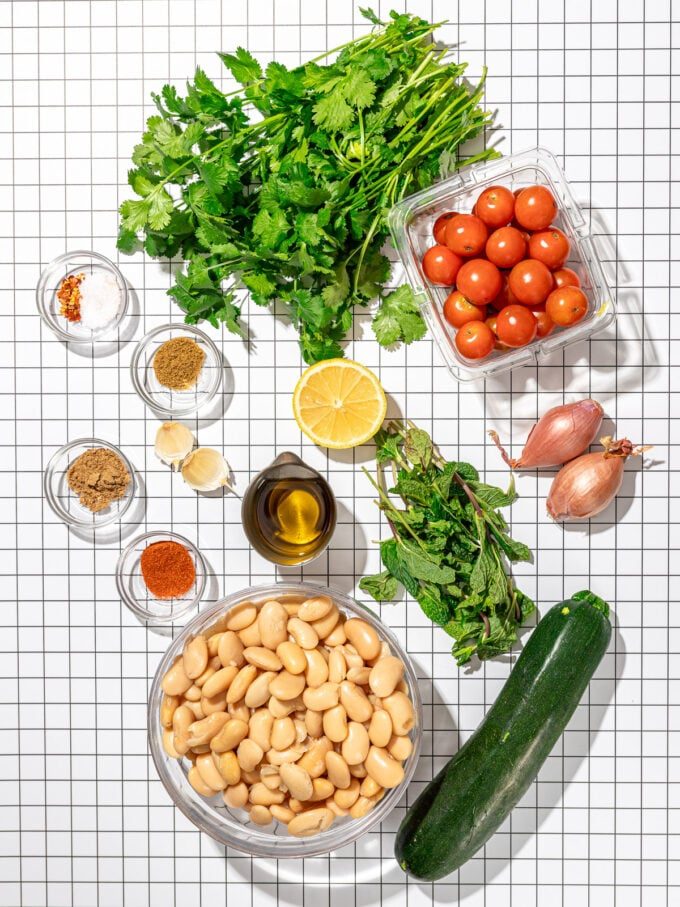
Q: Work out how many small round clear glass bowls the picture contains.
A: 4